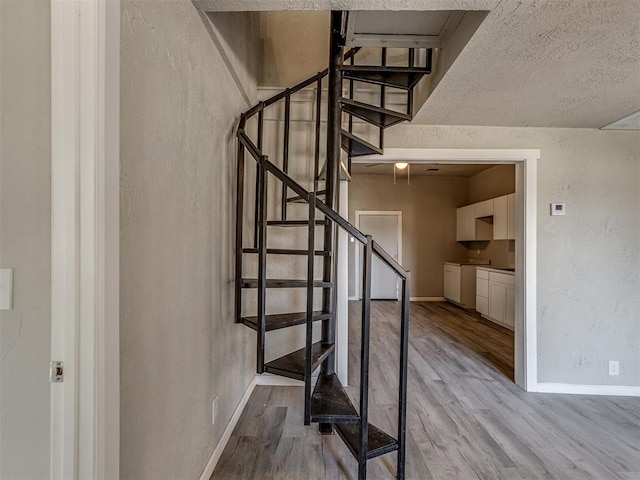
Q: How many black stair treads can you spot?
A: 12